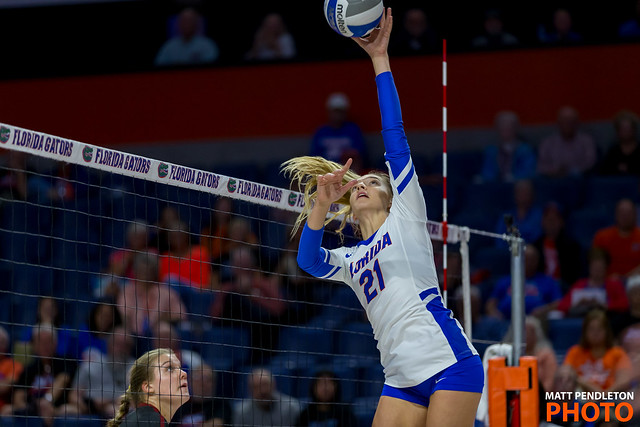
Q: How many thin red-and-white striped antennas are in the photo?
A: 1